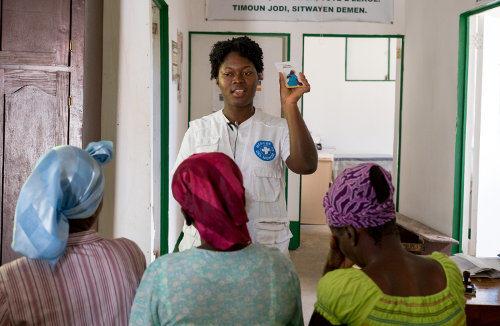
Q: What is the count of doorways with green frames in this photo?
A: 4